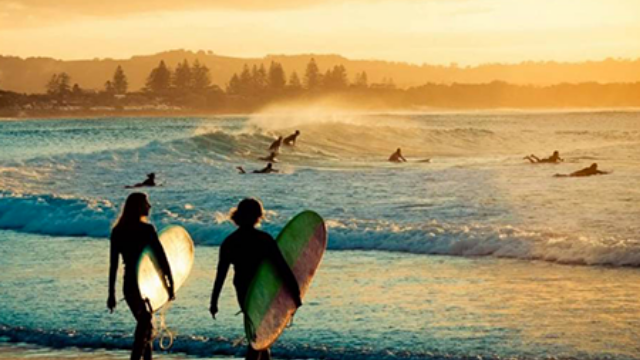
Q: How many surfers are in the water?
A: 8